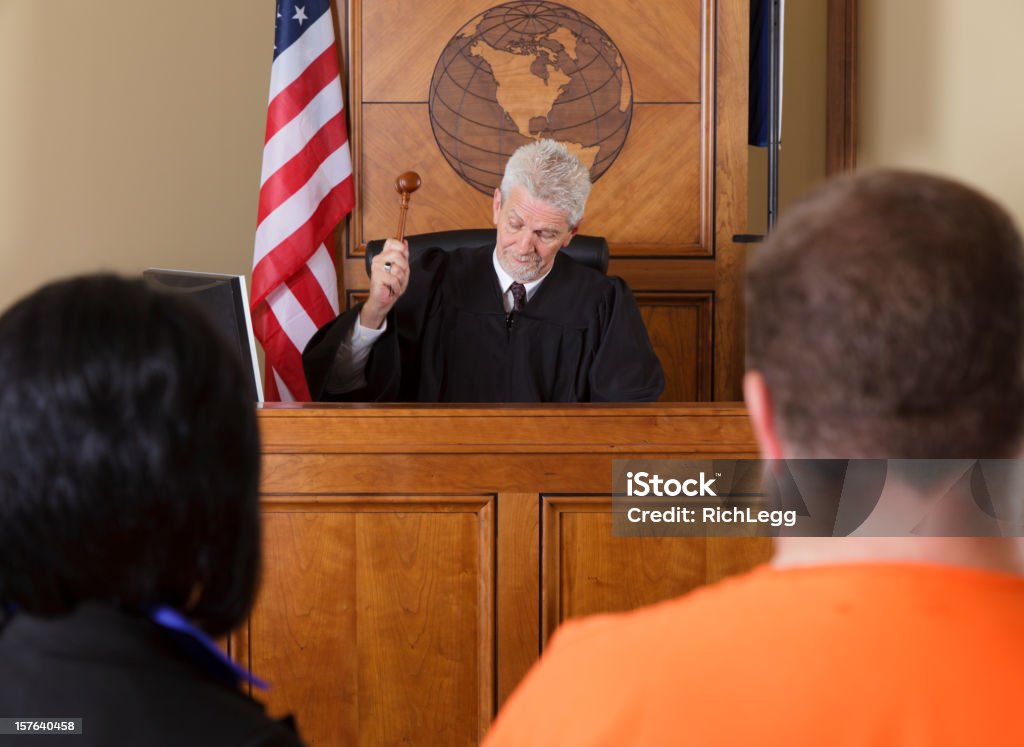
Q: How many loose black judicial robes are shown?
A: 1